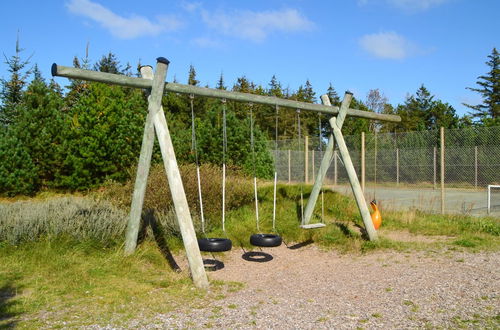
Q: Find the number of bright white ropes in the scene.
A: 4